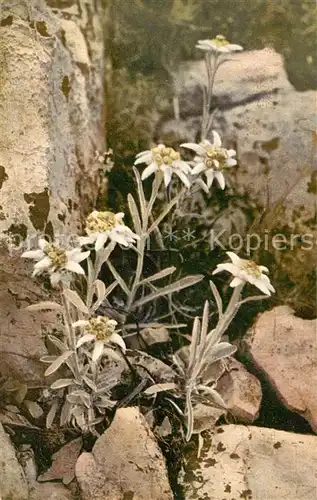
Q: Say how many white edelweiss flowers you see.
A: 7